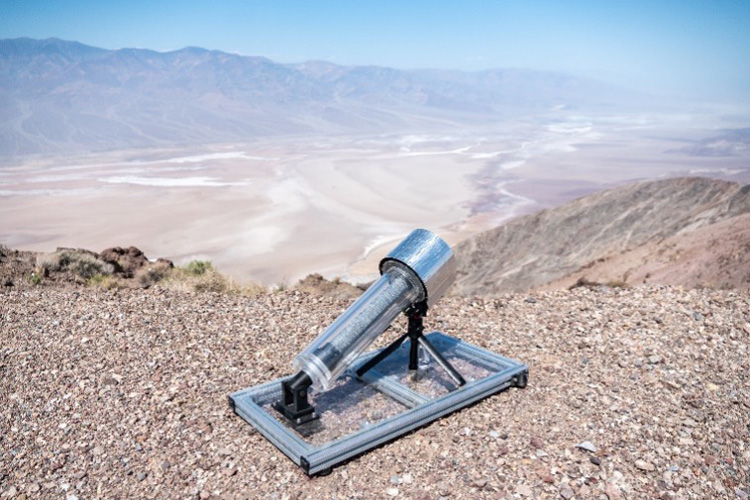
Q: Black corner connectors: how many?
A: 3